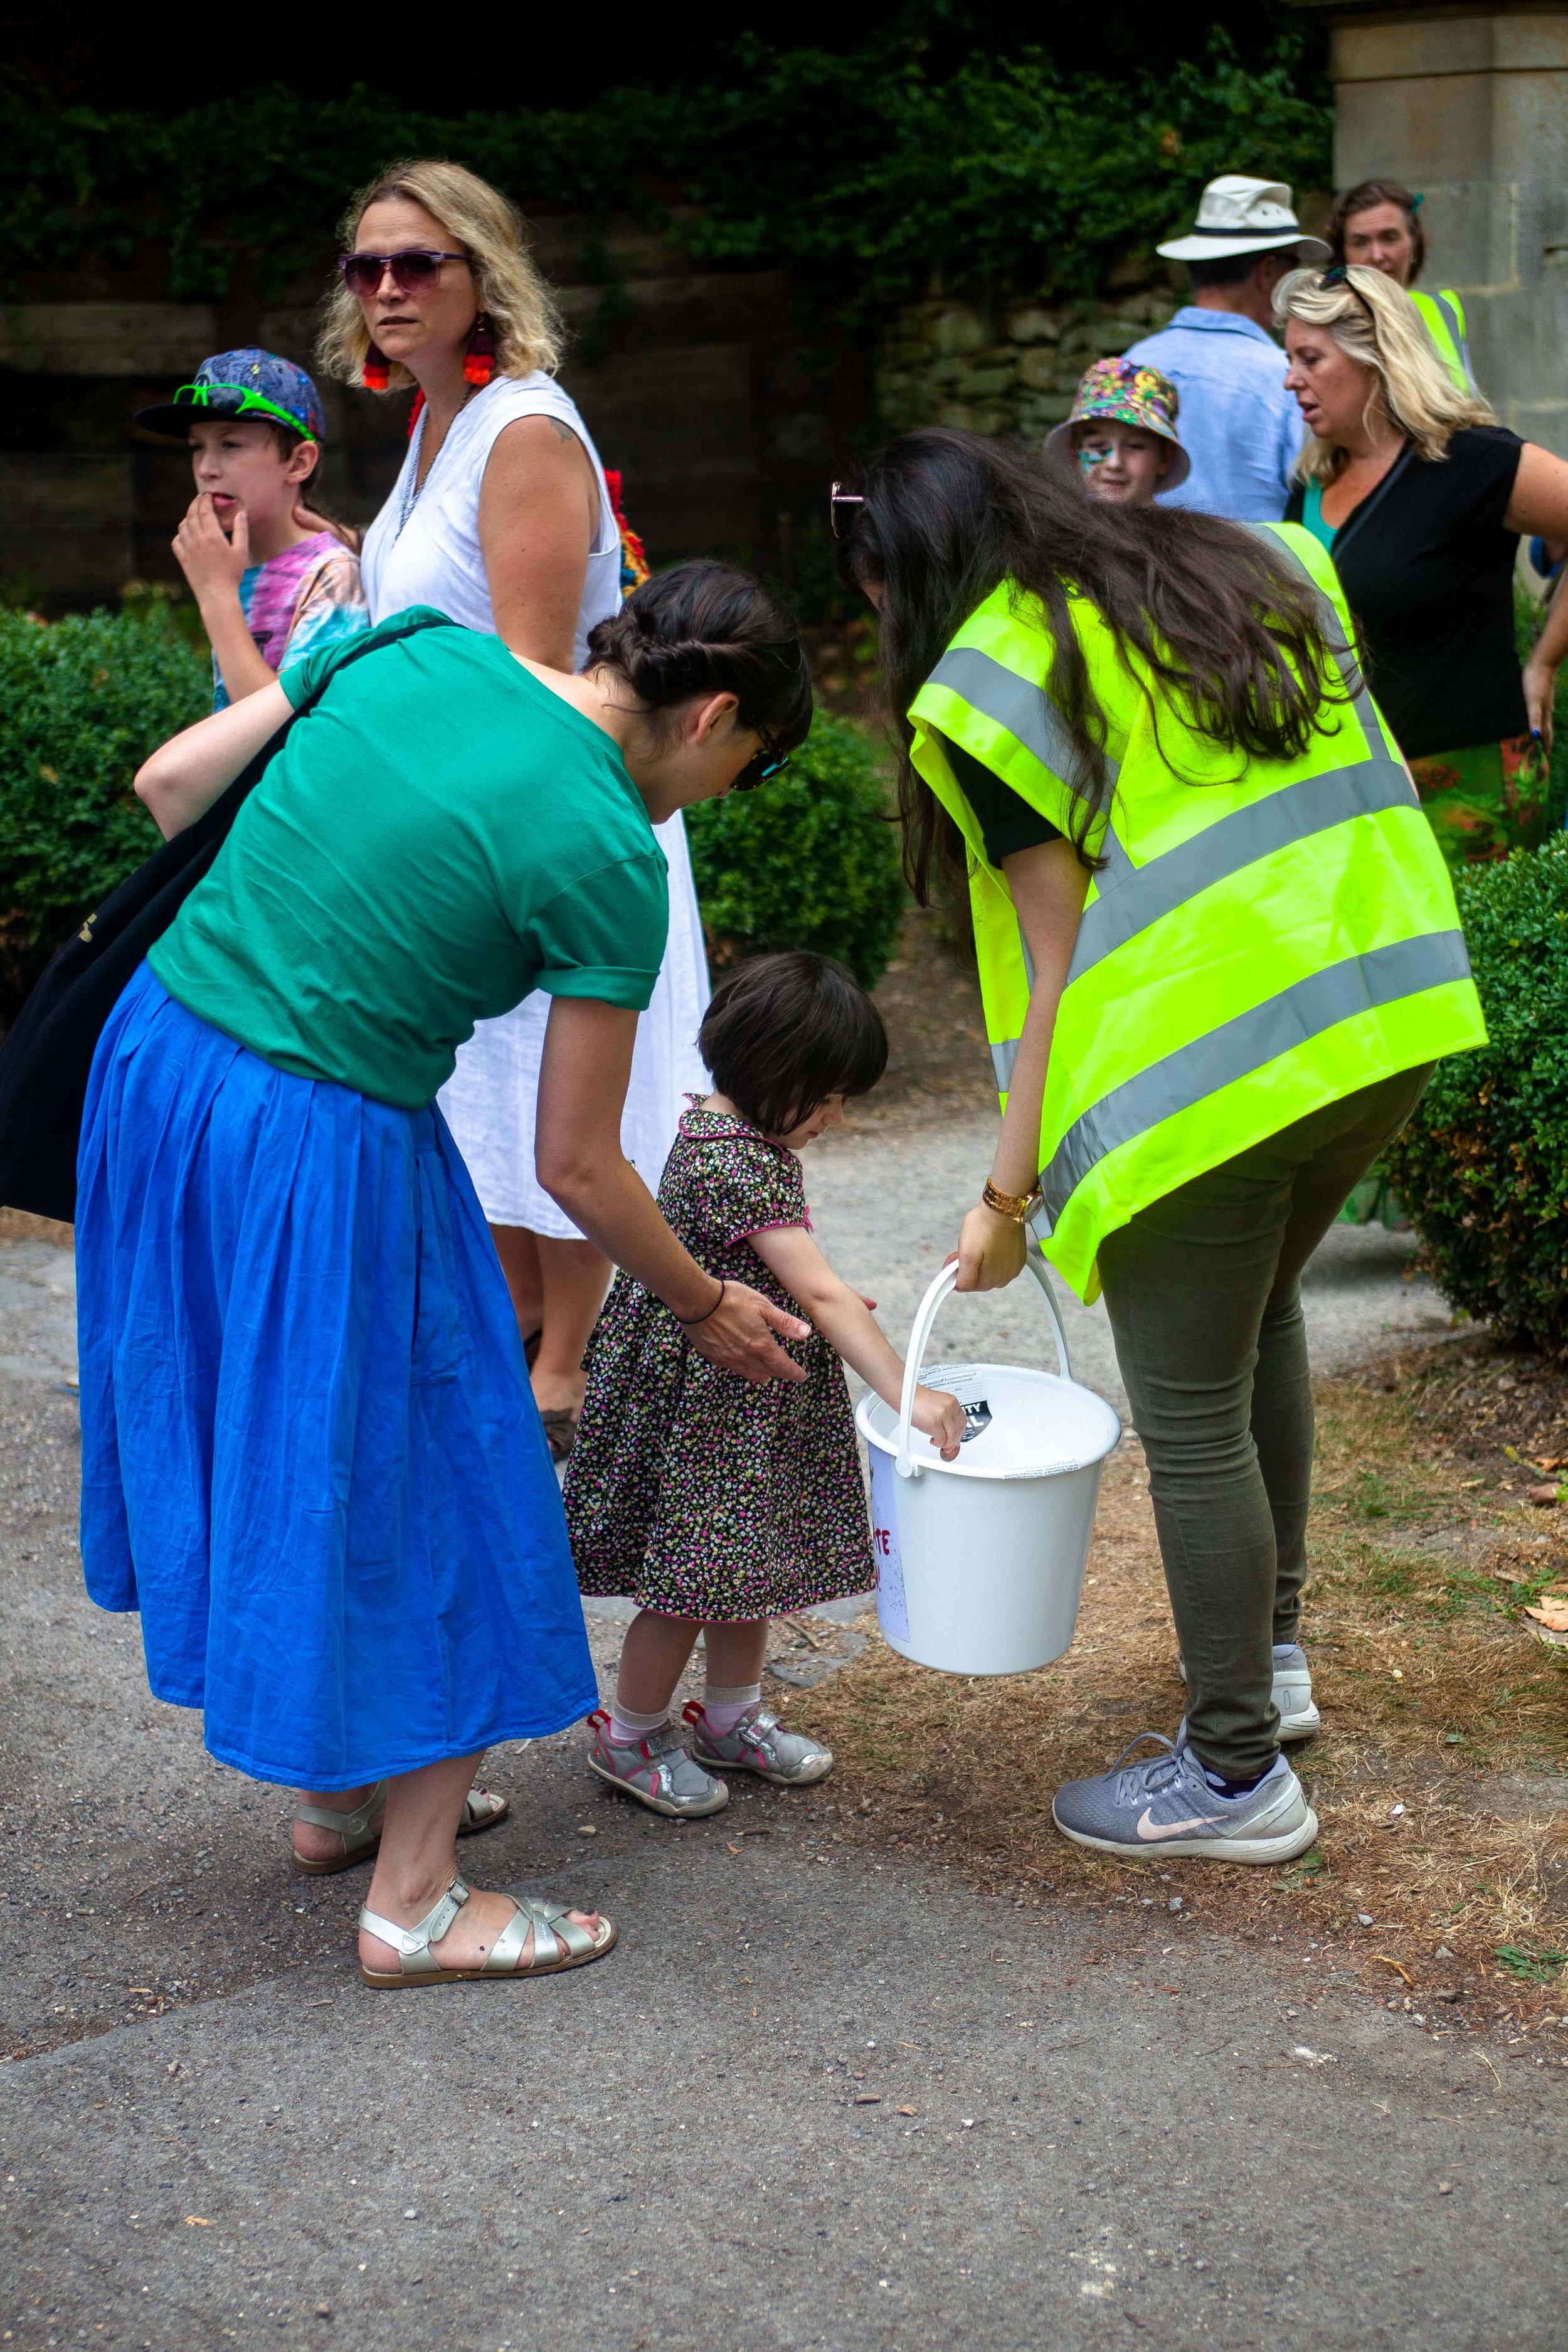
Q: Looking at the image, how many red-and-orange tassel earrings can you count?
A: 2